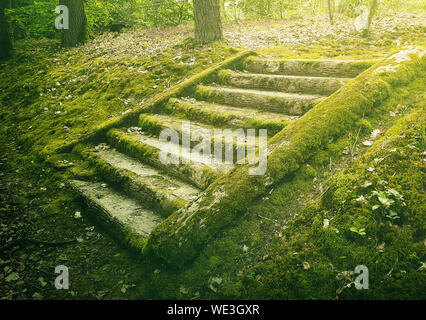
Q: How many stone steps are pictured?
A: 8